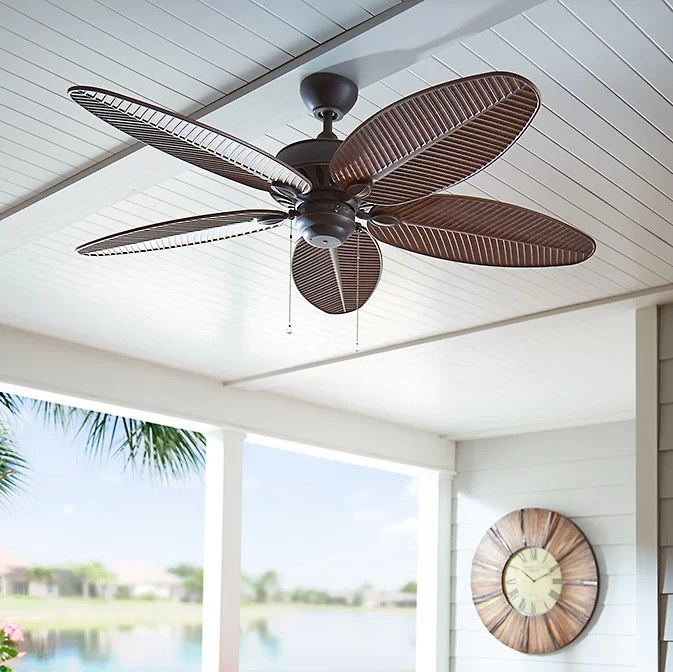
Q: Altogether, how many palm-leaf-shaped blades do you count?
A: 5